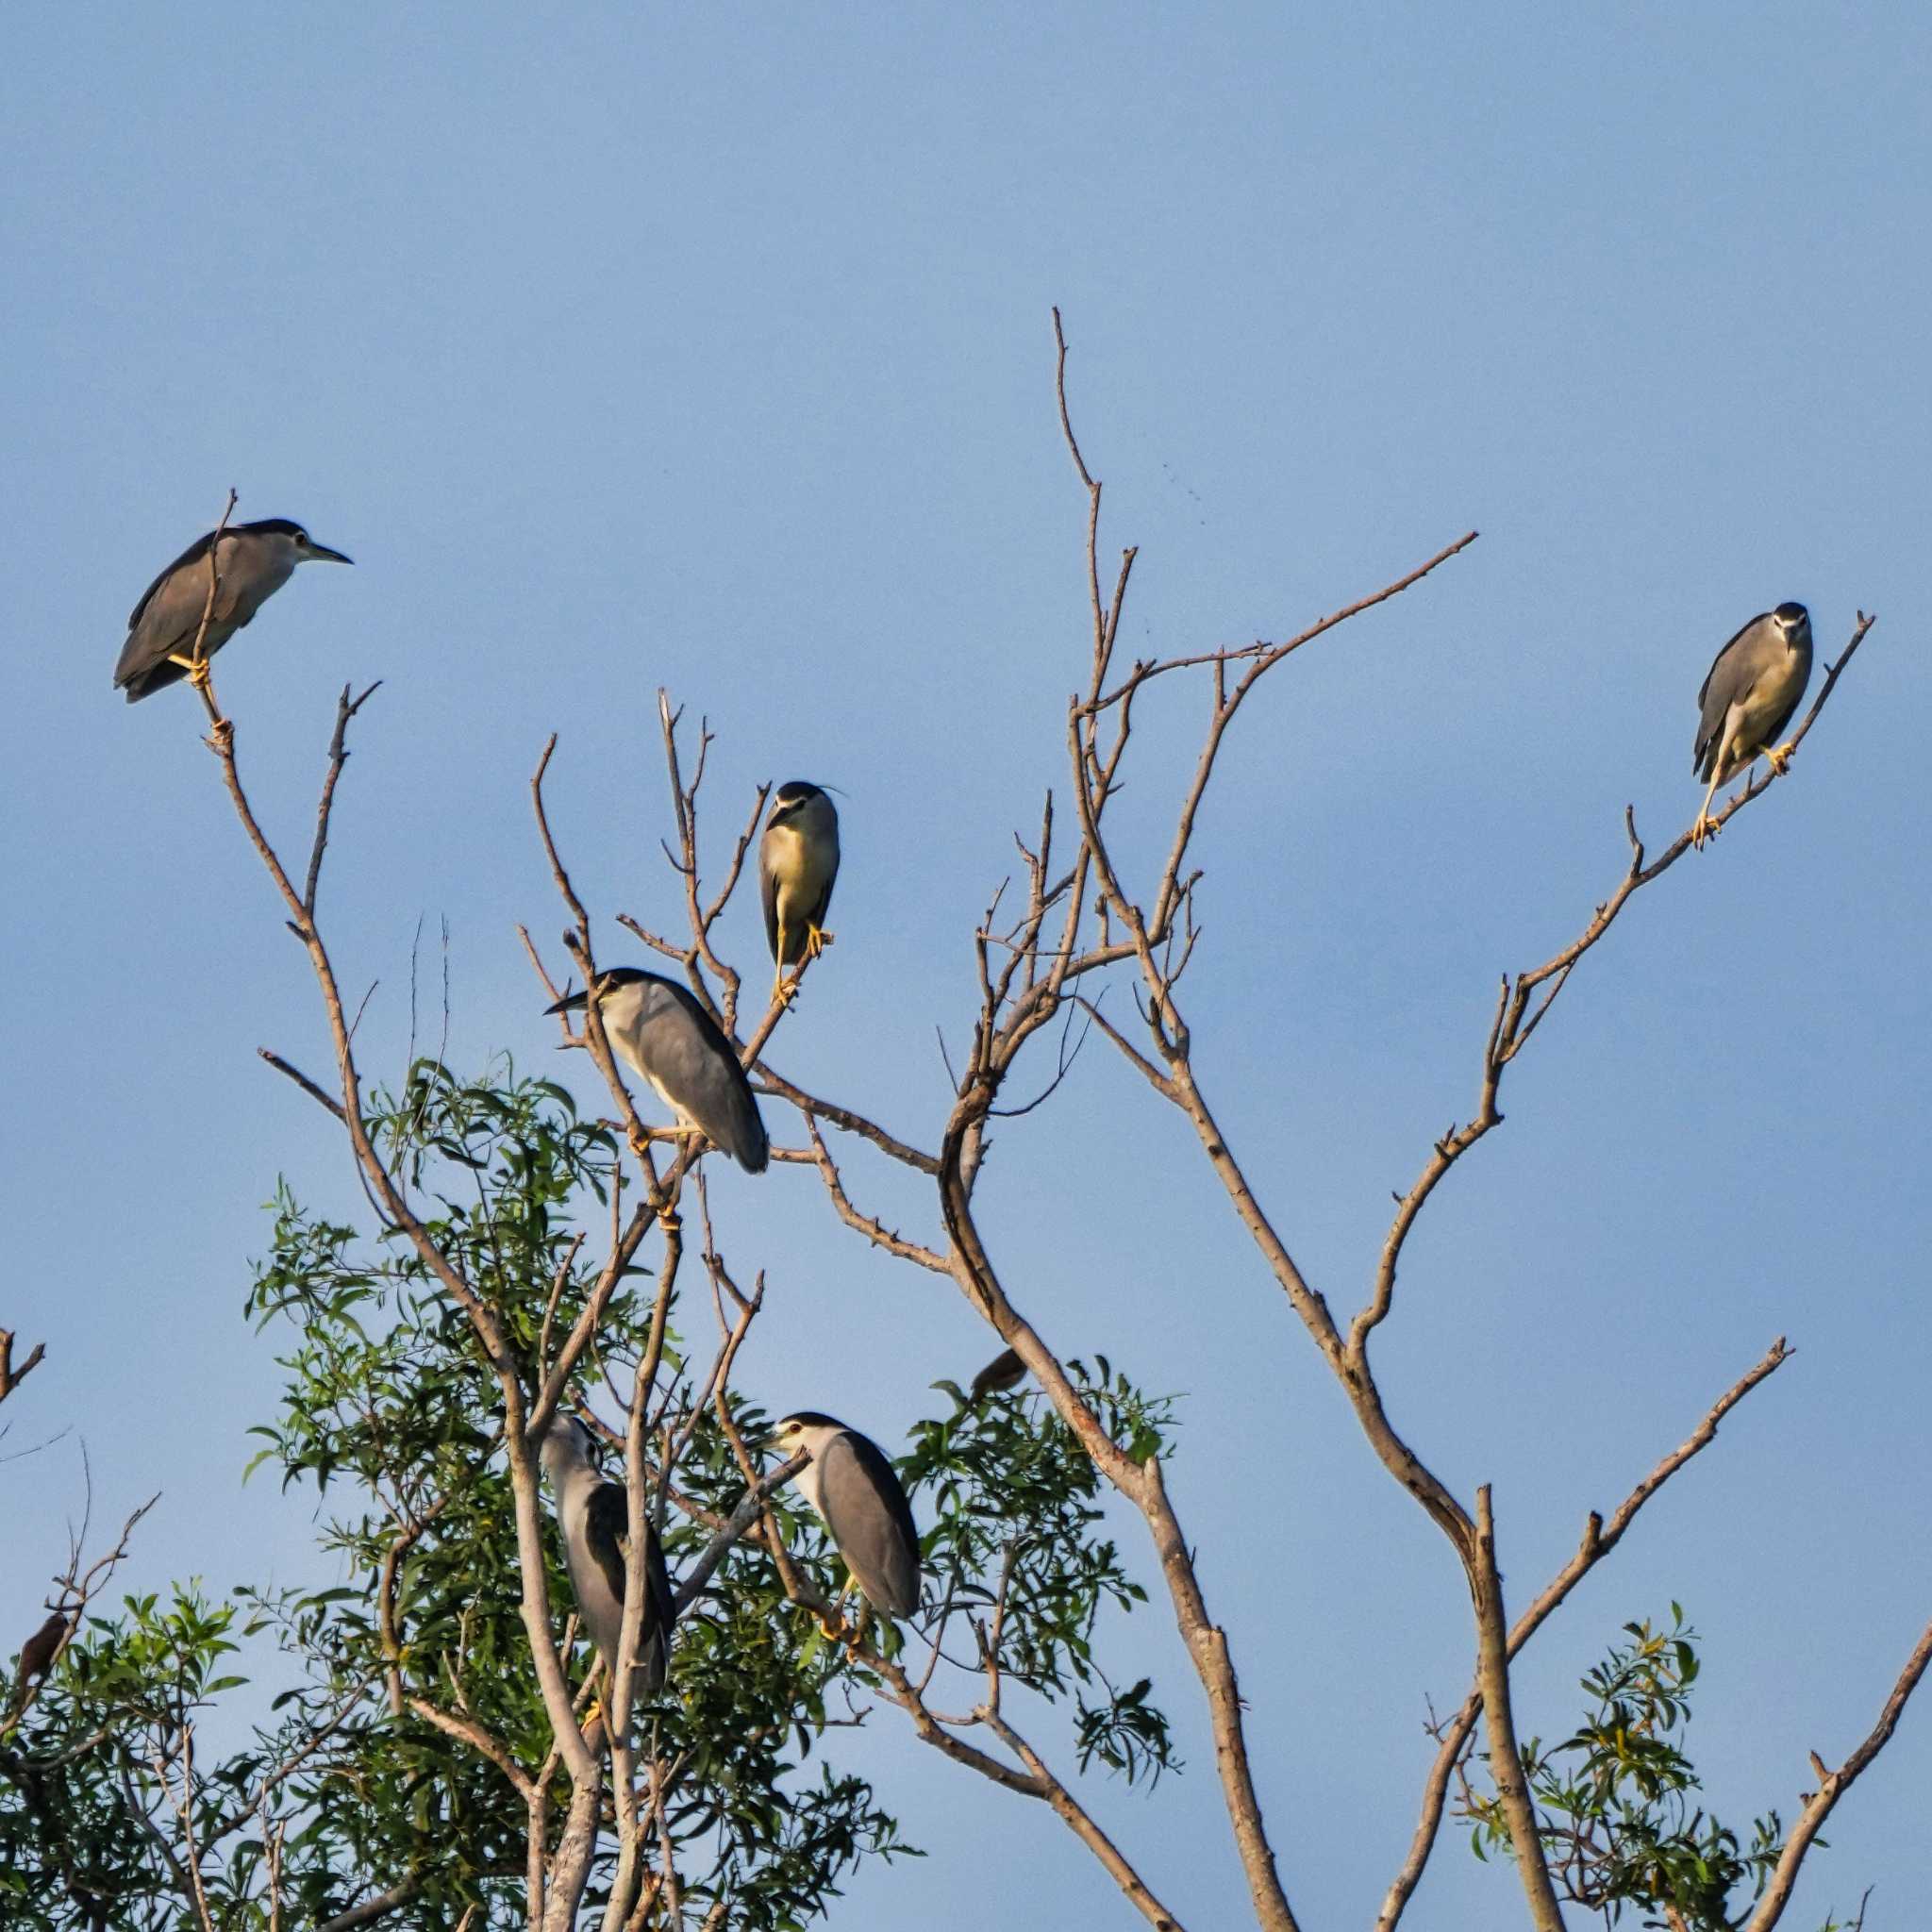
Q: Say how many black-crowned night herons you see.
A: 6